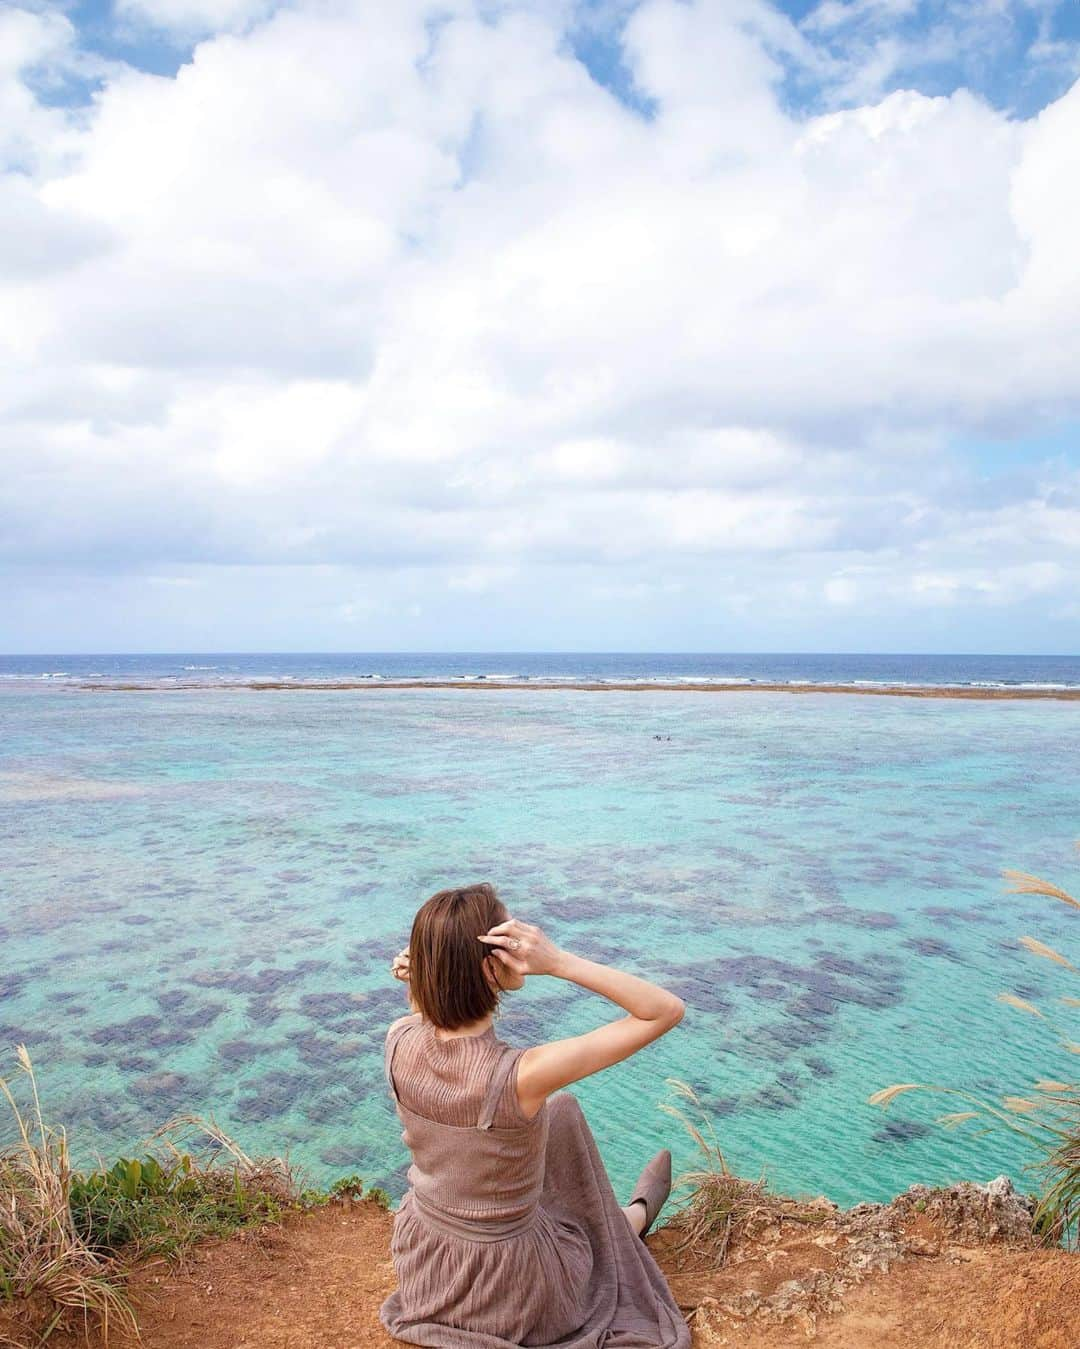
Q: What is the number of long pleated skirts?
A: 1